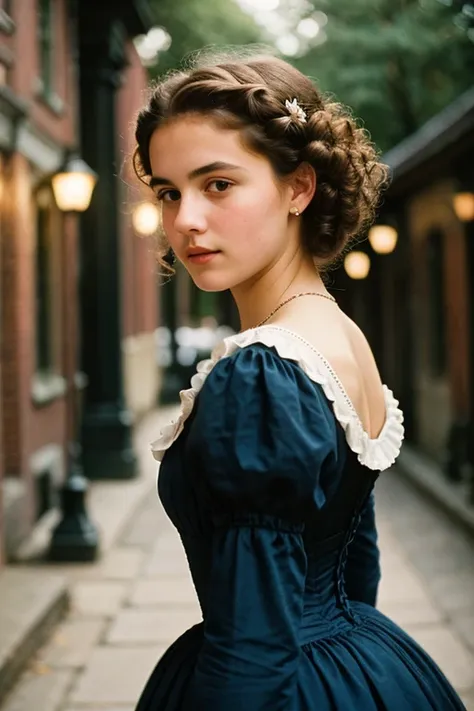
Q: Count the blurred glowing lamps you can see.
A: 5